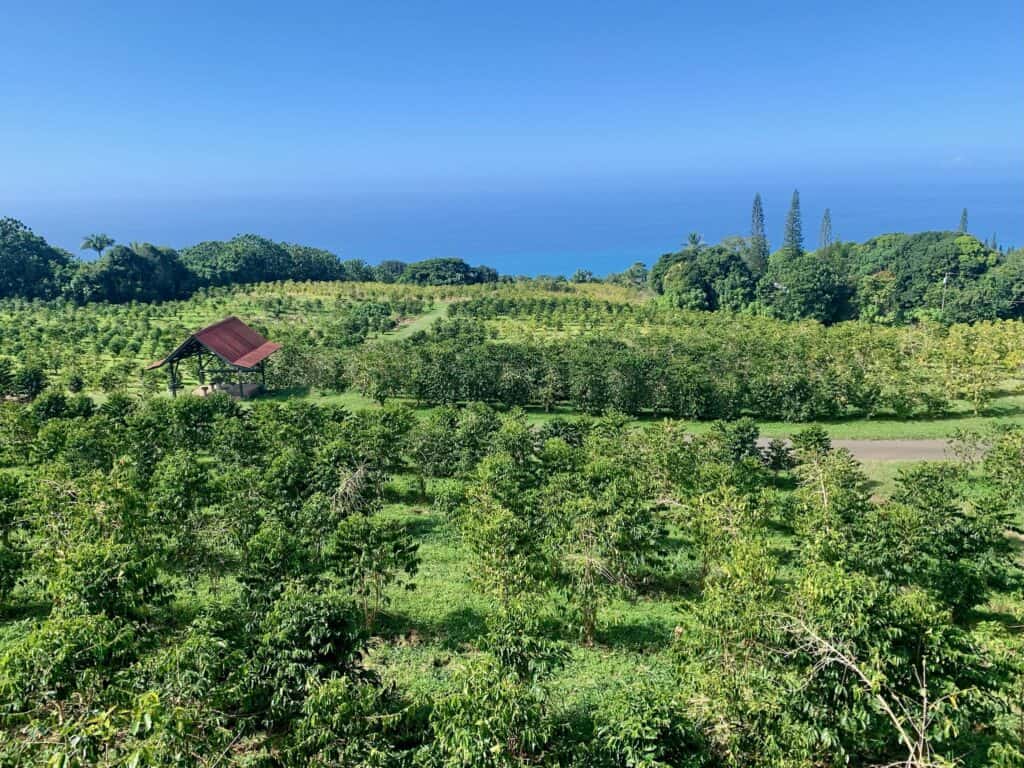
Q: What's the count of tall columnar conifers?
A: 4